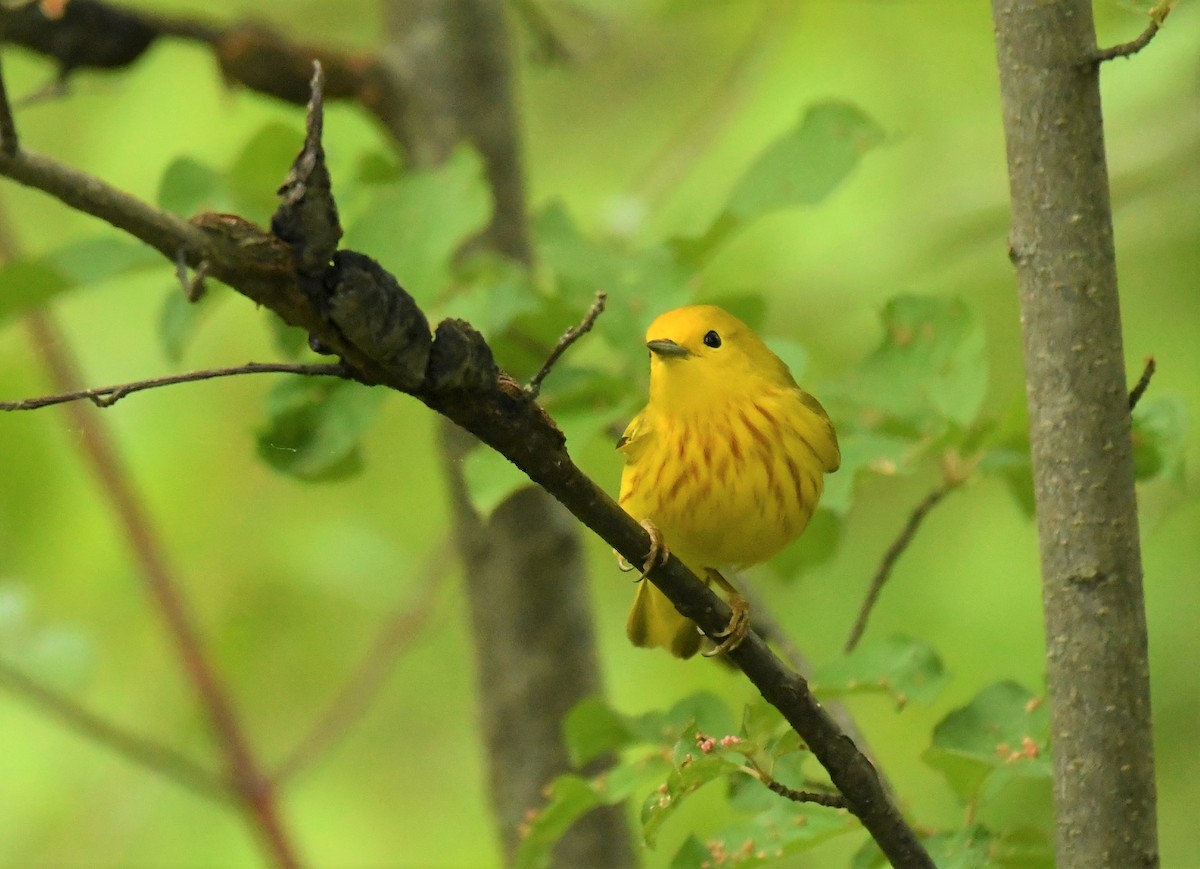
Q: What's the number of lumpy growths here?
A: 3